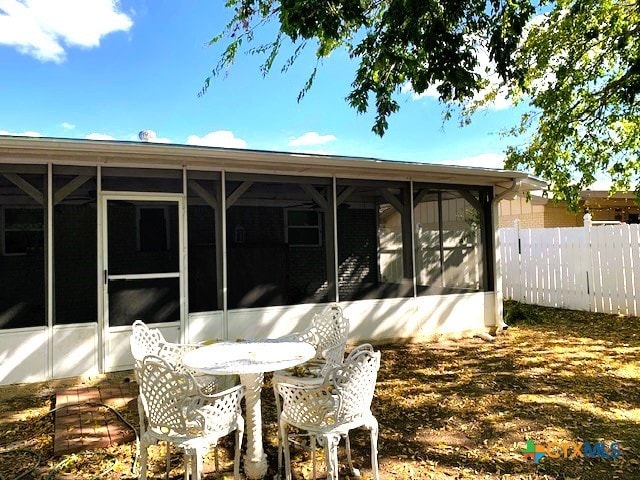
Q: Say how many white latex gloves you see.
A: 0